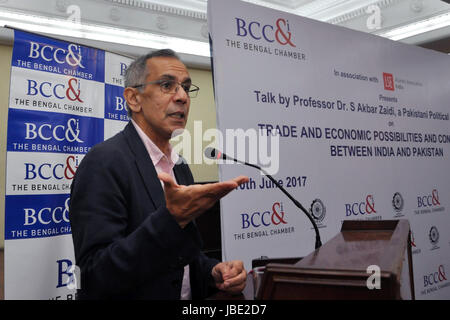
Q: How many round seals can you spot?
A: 3